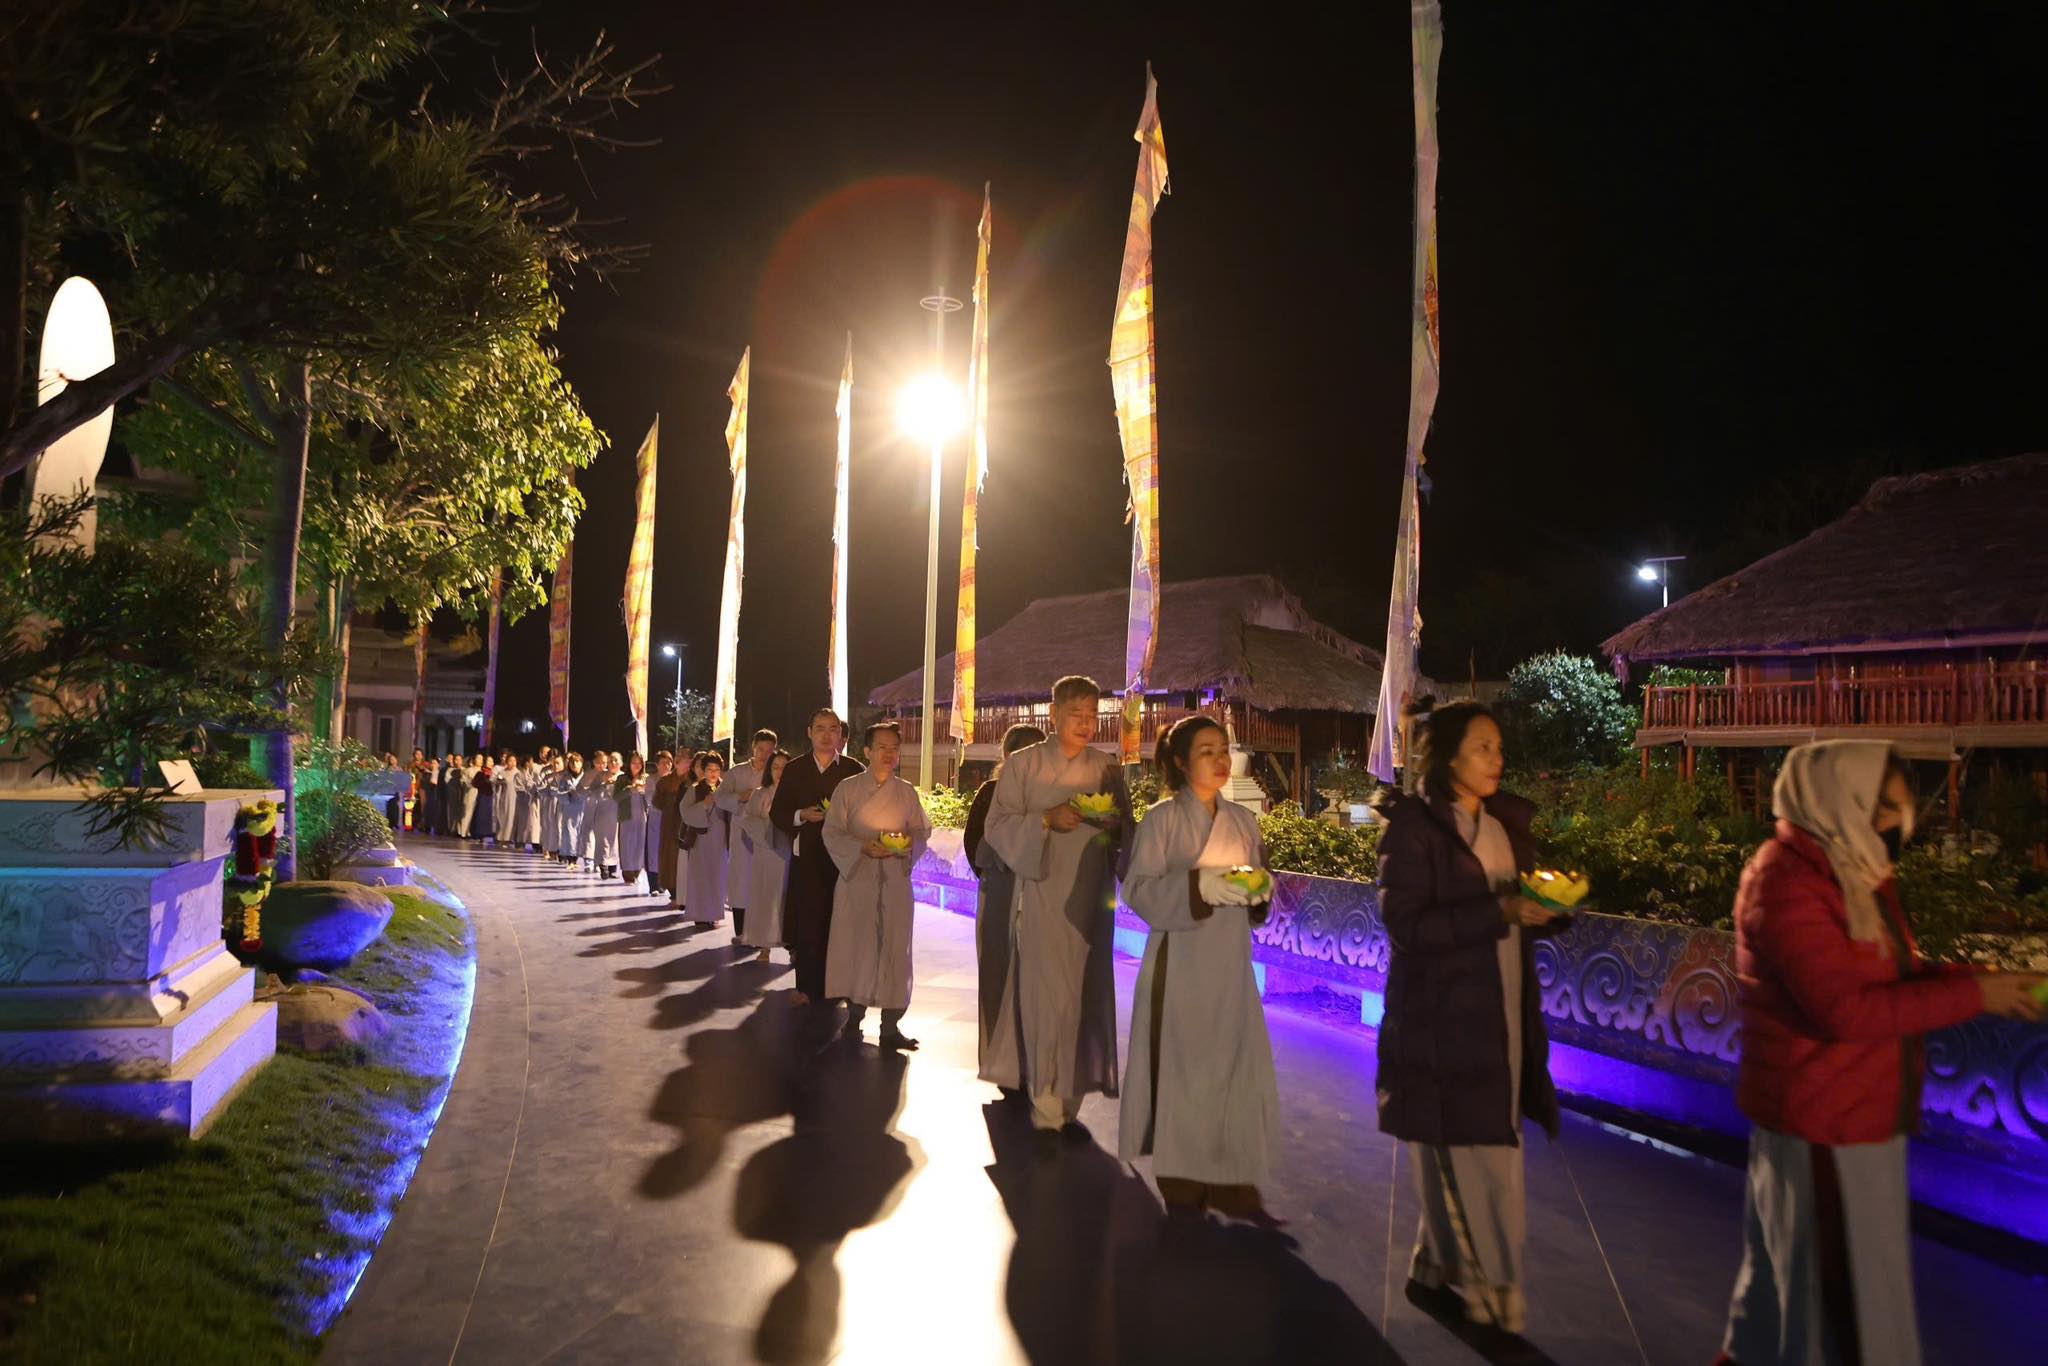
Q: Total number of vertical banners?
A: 9